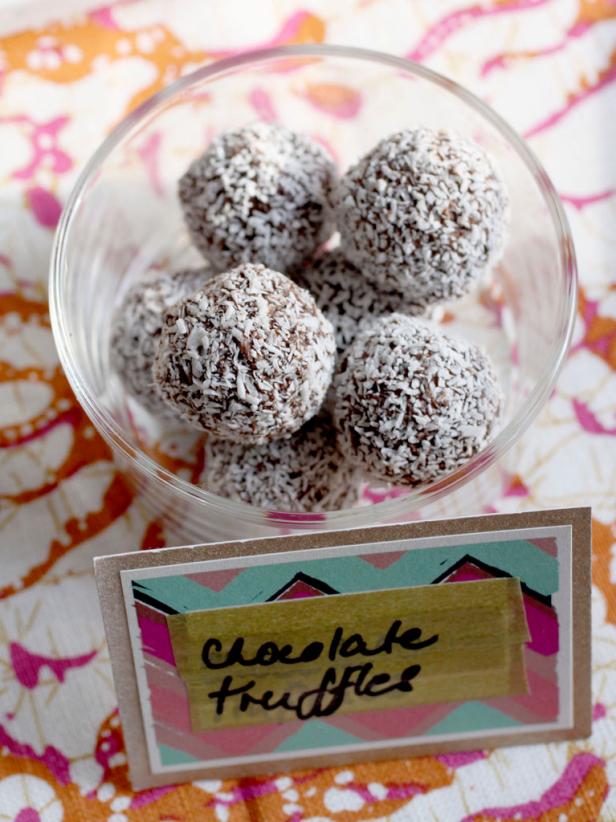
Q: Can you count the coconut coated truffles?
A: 7